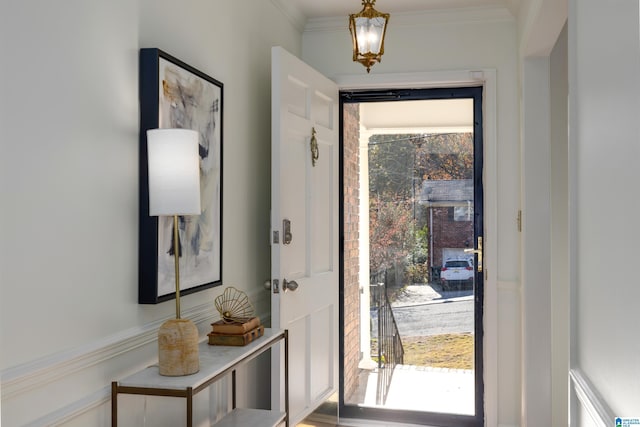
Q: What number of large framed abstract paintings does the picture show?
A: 1